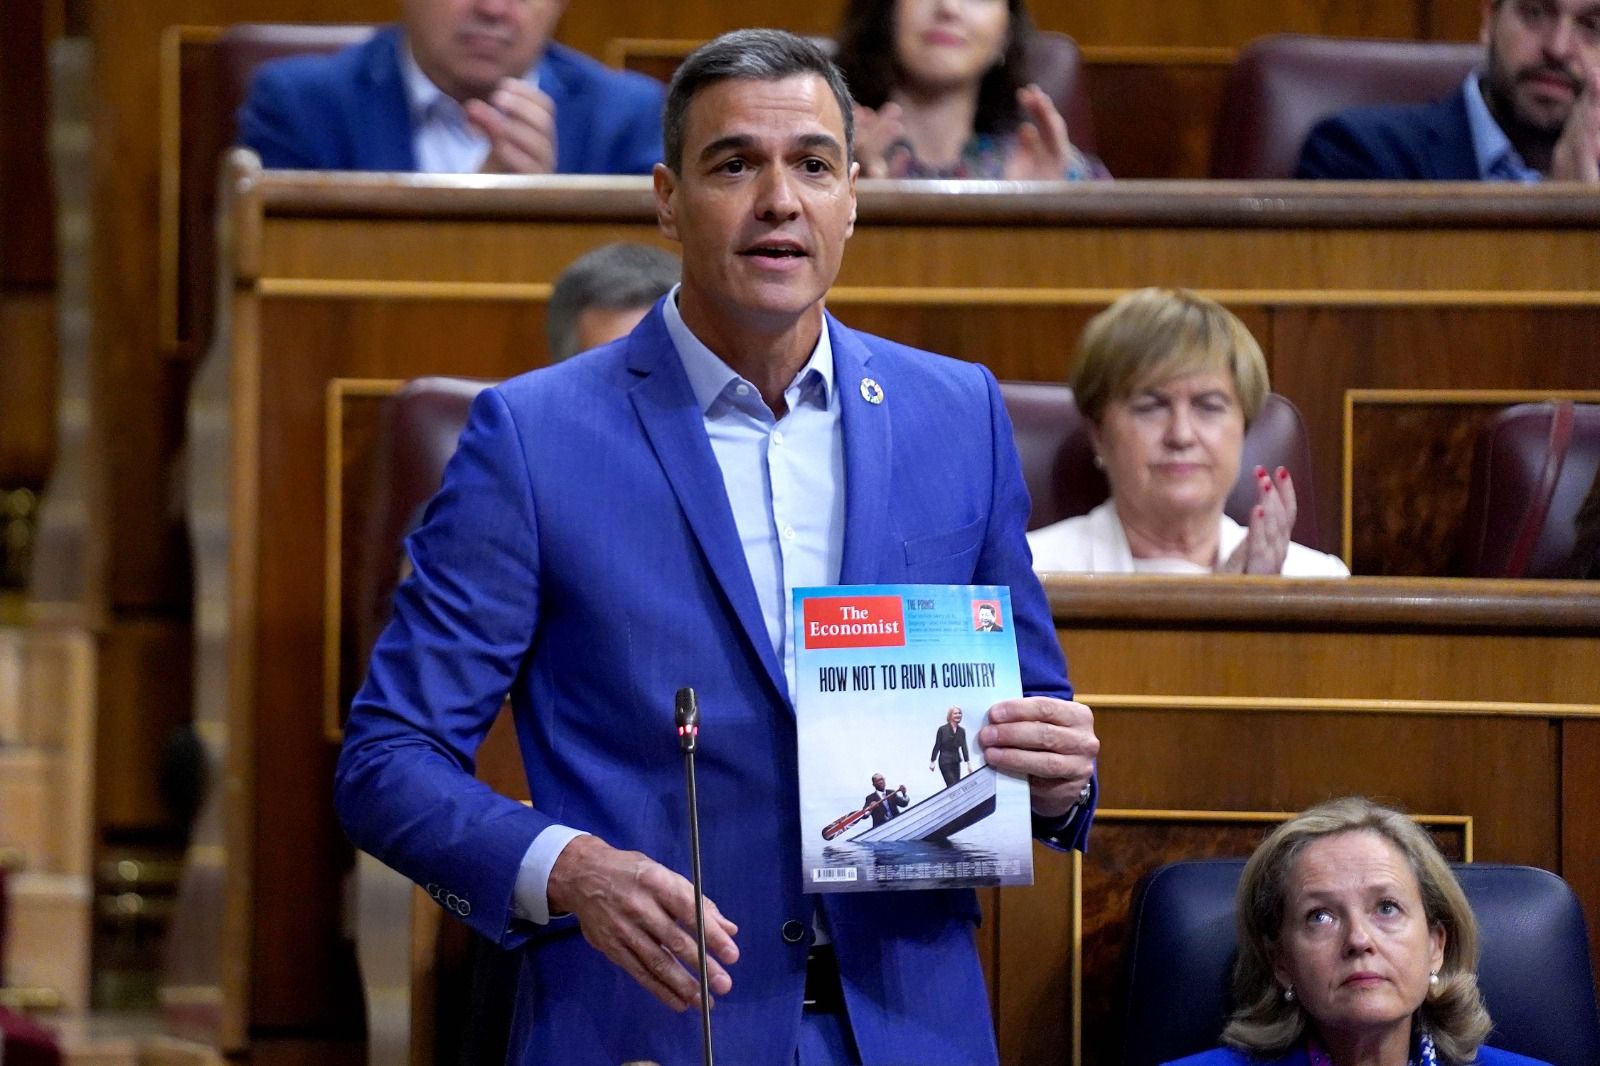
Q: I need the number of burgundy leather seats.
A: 6